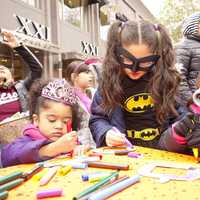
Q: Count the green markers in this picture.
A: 4